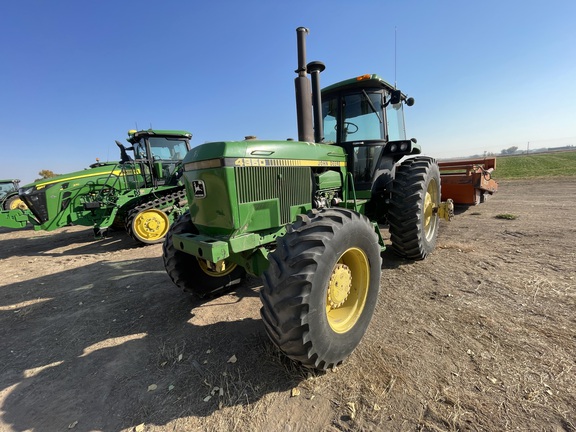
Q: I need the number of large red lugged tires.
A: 0